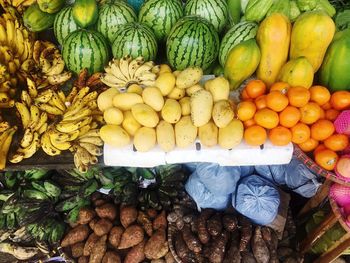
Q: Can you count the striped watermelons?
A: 8